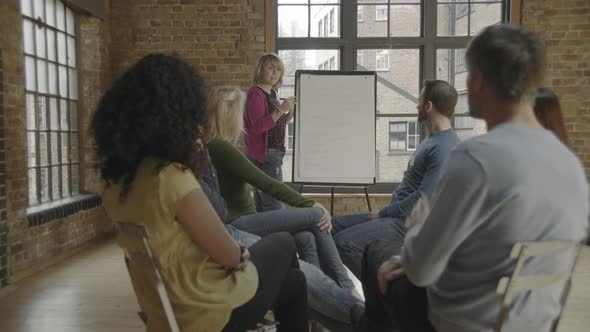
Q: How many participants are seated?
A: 6